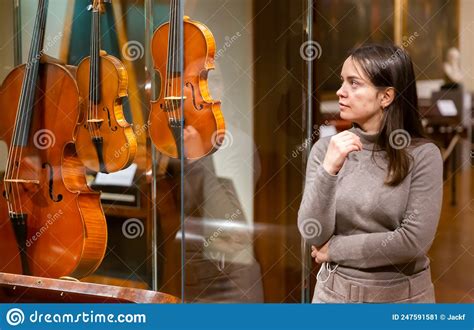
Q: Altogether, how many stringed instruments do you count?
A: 3